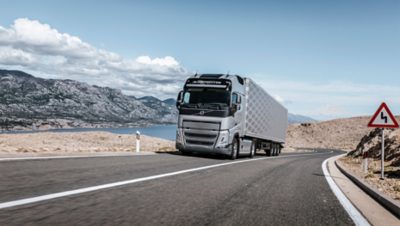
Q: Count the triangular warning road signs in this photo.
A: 1